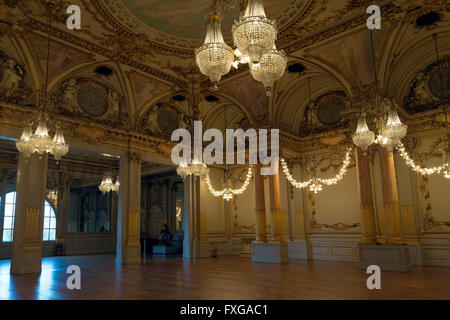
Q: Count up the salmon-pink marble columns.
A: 4